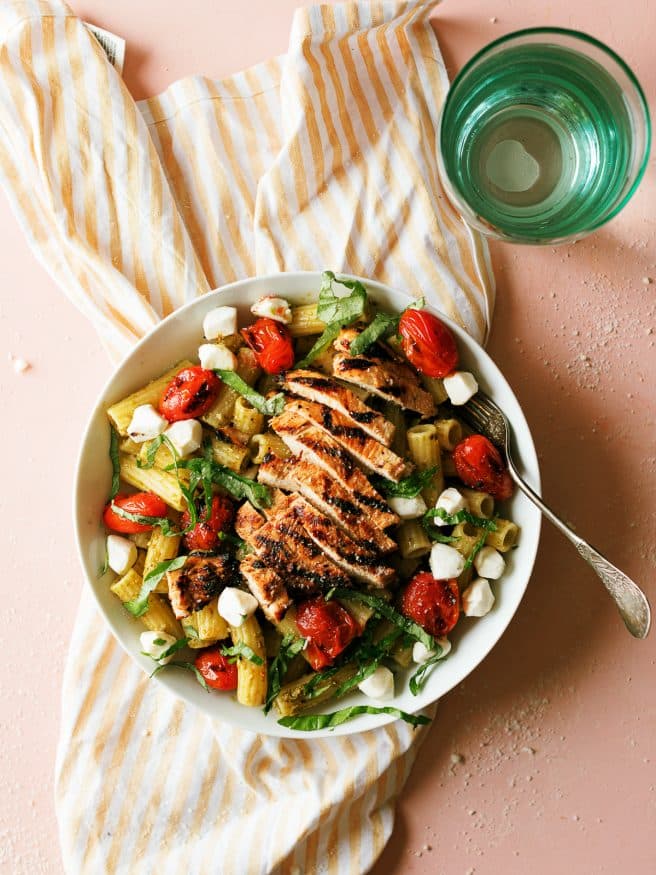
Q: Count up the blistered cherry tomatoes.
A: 9